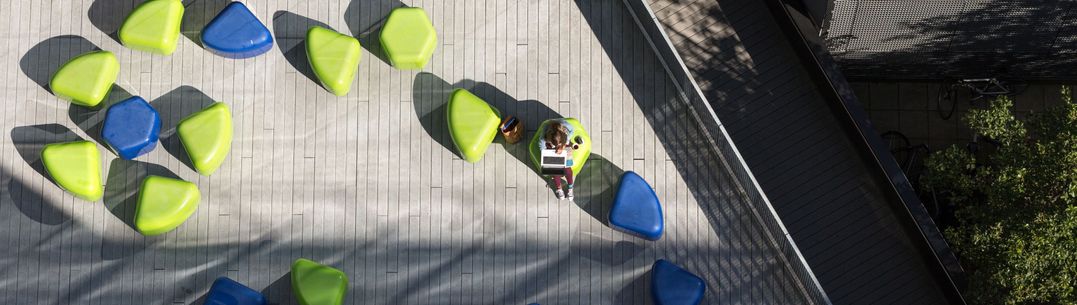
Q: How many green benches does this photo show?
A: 10